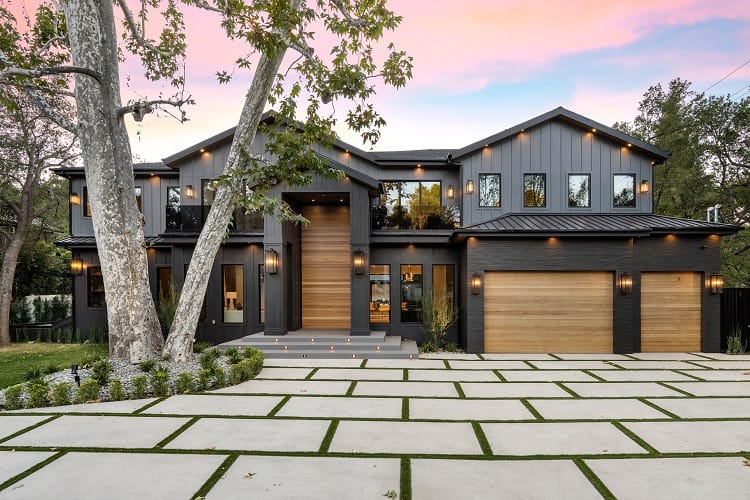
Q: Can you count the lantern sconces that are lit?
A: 11